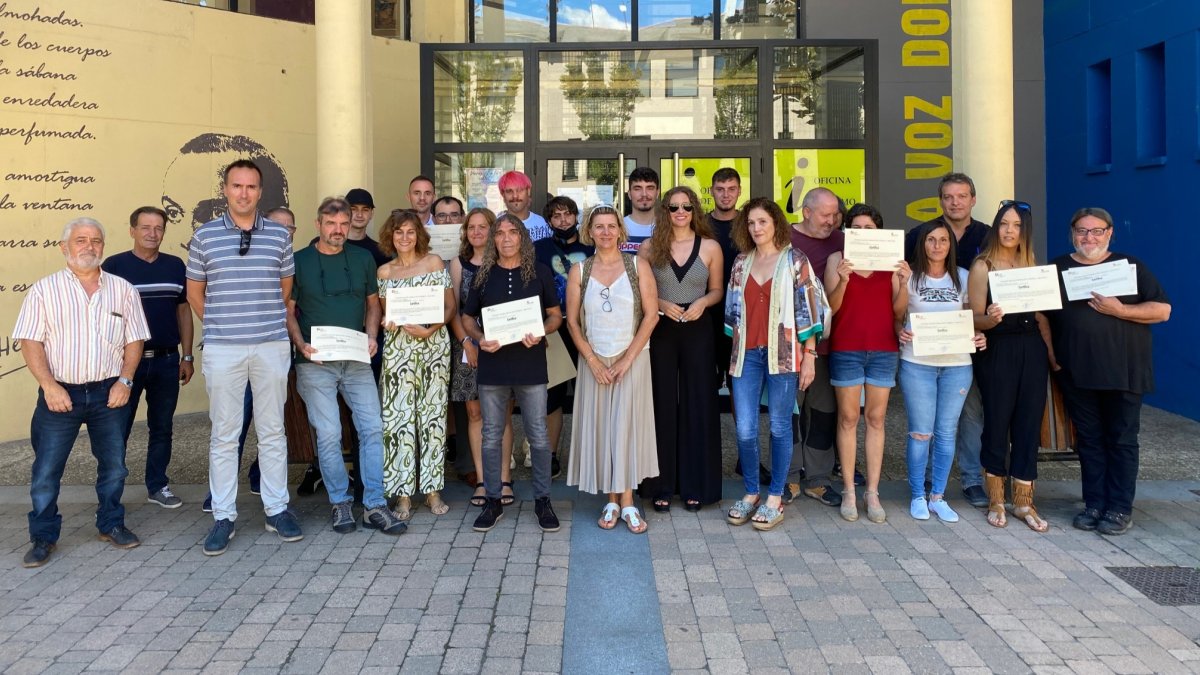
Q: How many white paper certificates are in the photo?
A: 8